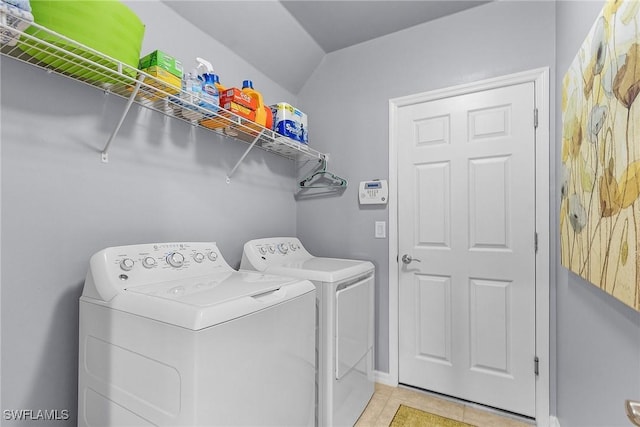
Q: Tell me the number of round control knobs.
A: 9